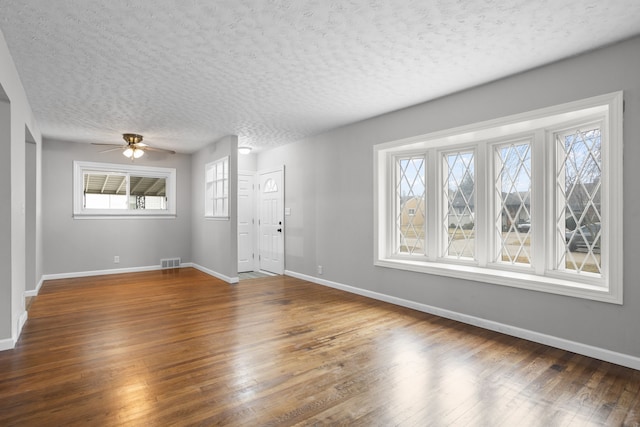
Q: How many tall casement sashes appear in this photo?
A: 4